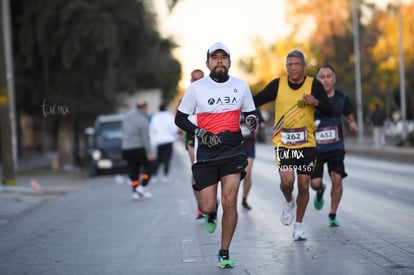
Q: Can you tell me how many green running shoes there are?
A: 4